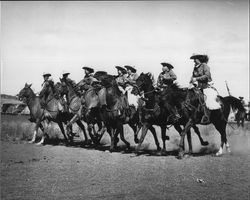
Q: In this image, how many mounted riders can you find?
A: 8